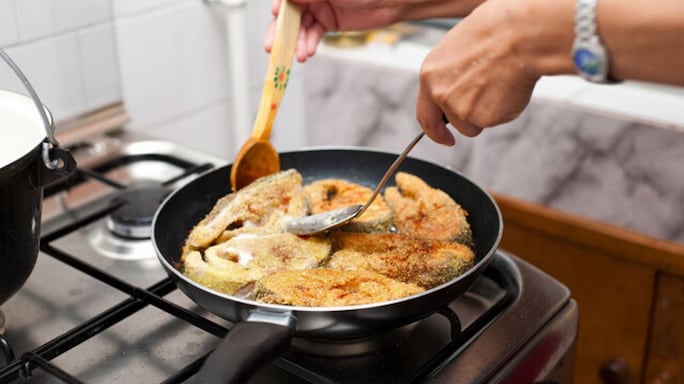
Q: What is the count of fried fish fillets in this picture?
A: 6